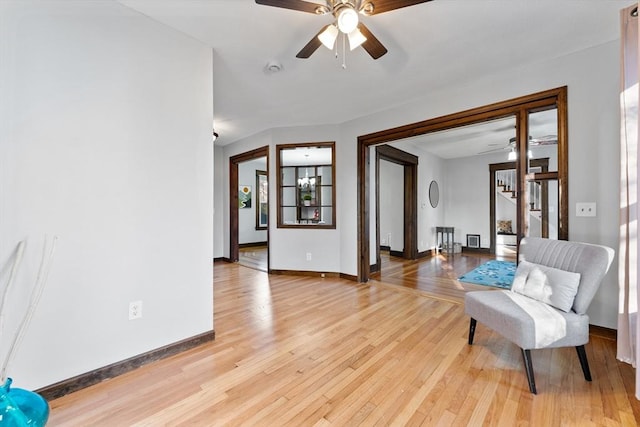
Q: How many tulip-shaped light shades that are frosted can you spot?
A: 3